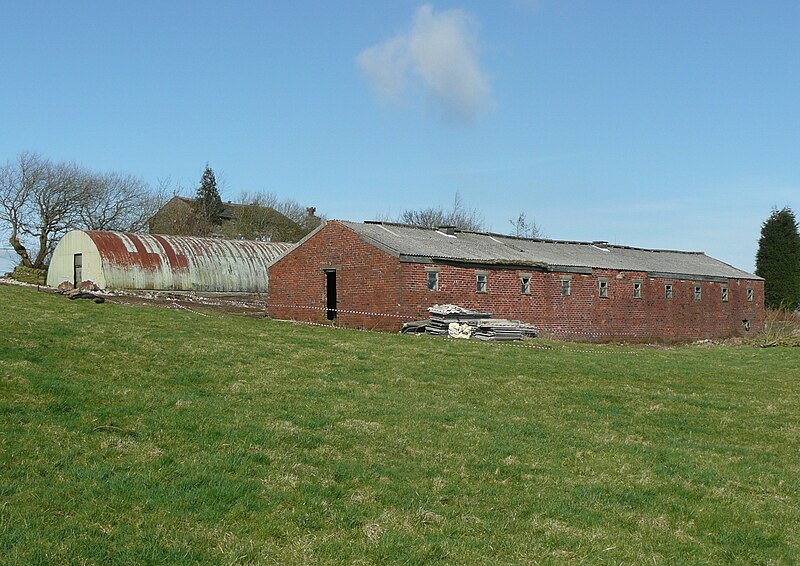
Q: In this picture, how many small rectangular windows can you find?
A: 10